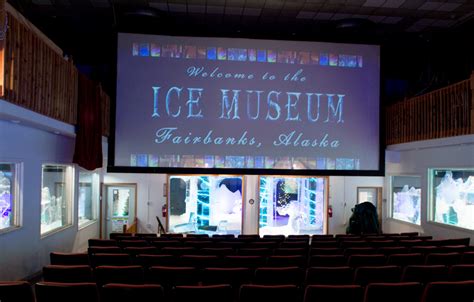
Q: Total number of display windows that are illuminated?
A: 7